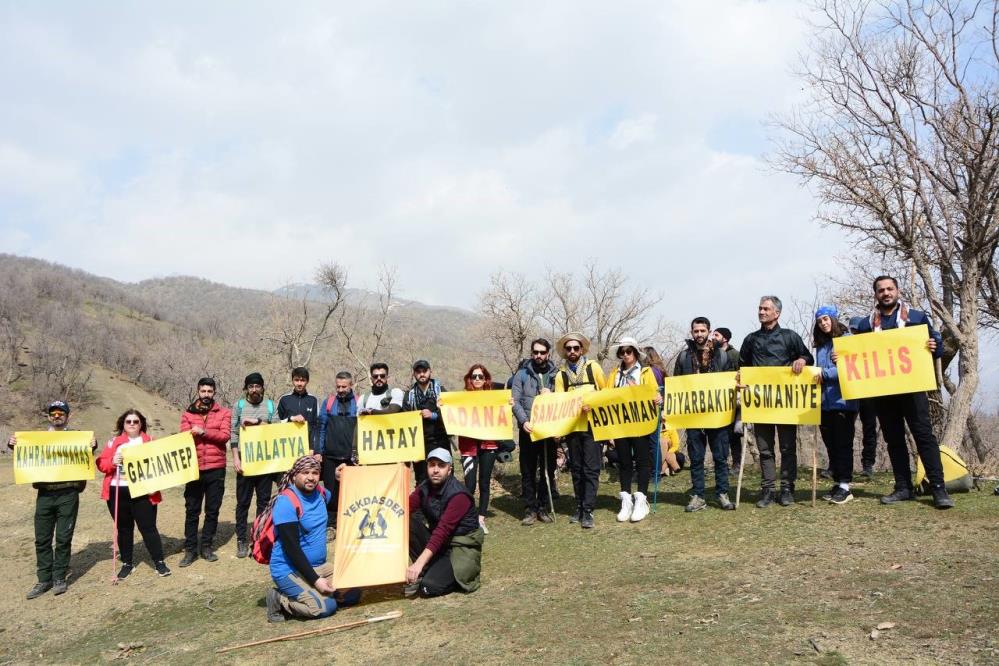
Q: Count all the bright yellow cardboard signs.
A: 10